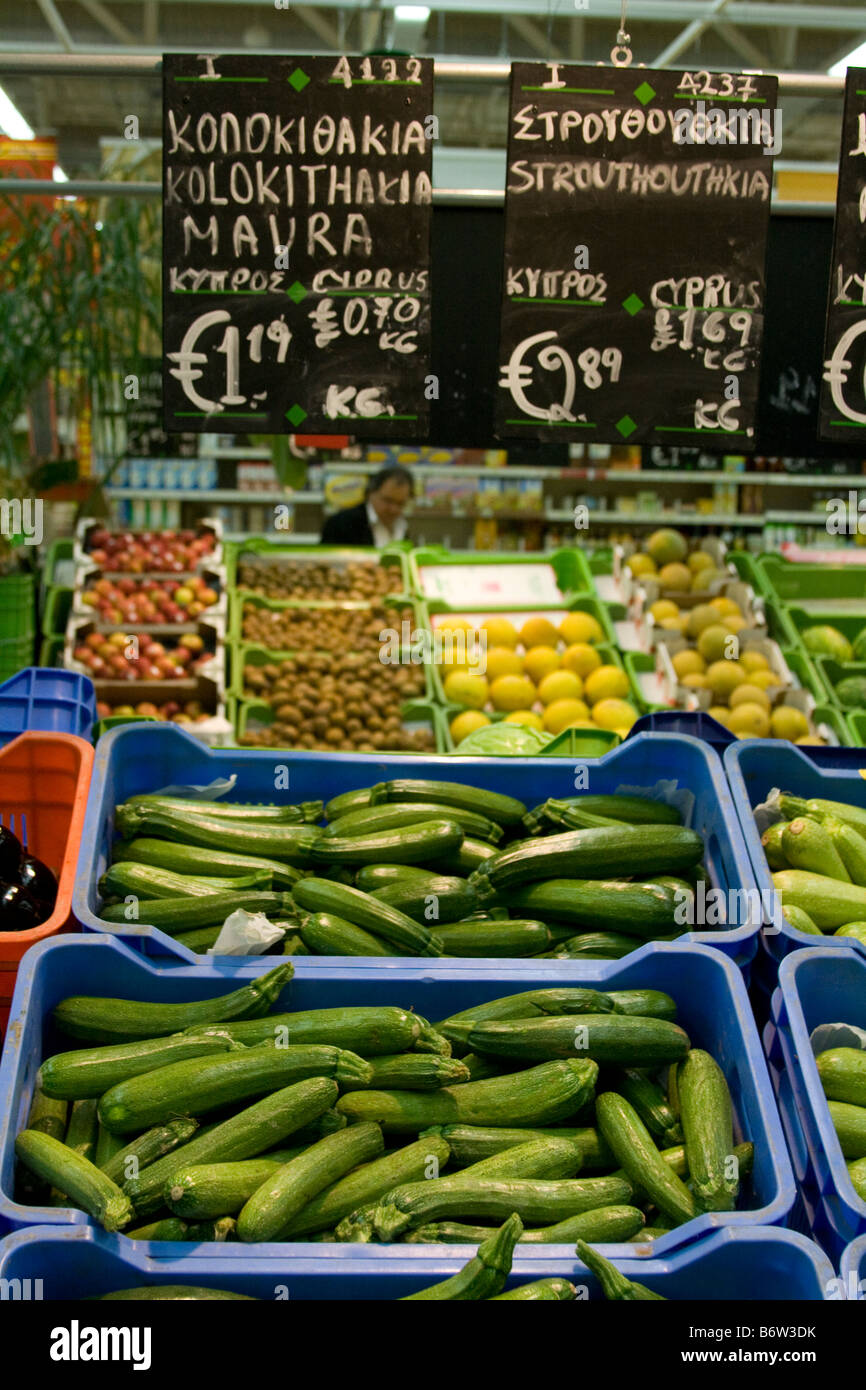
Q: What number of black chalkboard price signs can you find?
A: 3